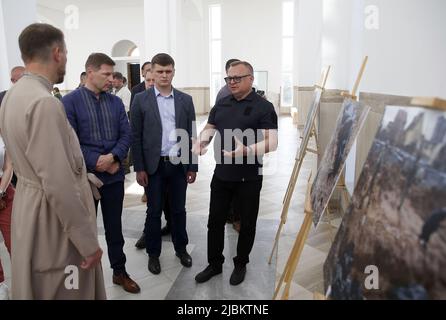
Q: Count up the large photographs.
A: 3